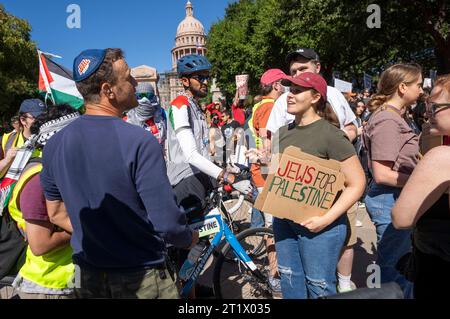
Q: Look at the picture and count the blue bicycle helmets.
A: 1